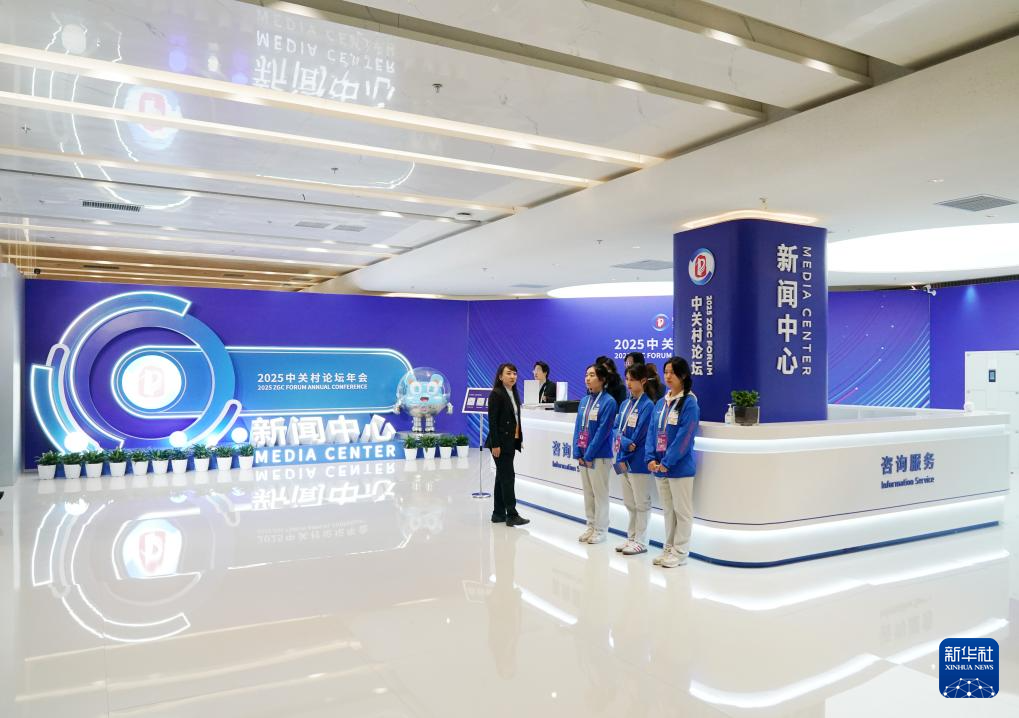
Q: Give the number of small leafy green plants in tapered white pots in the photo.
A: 14